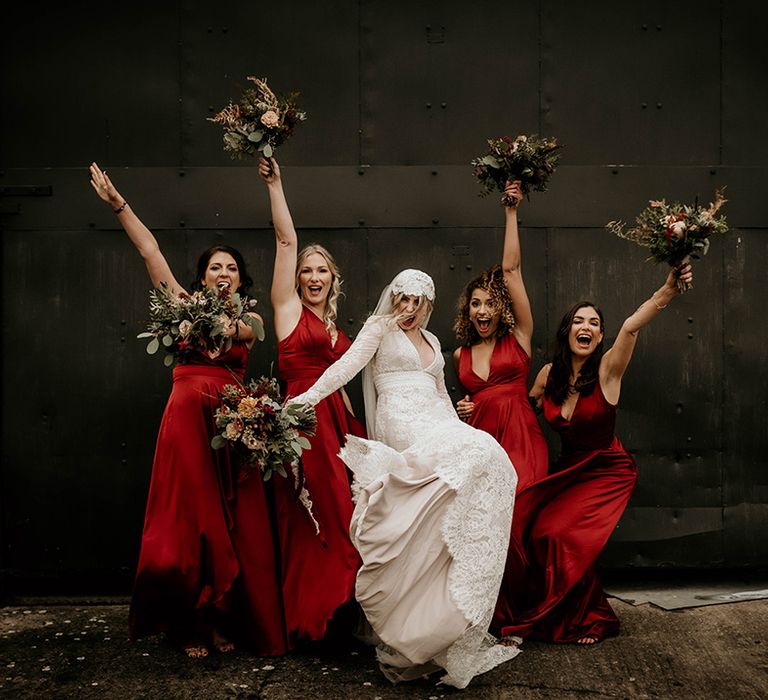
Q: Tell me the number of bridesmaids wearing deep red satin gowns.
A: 4